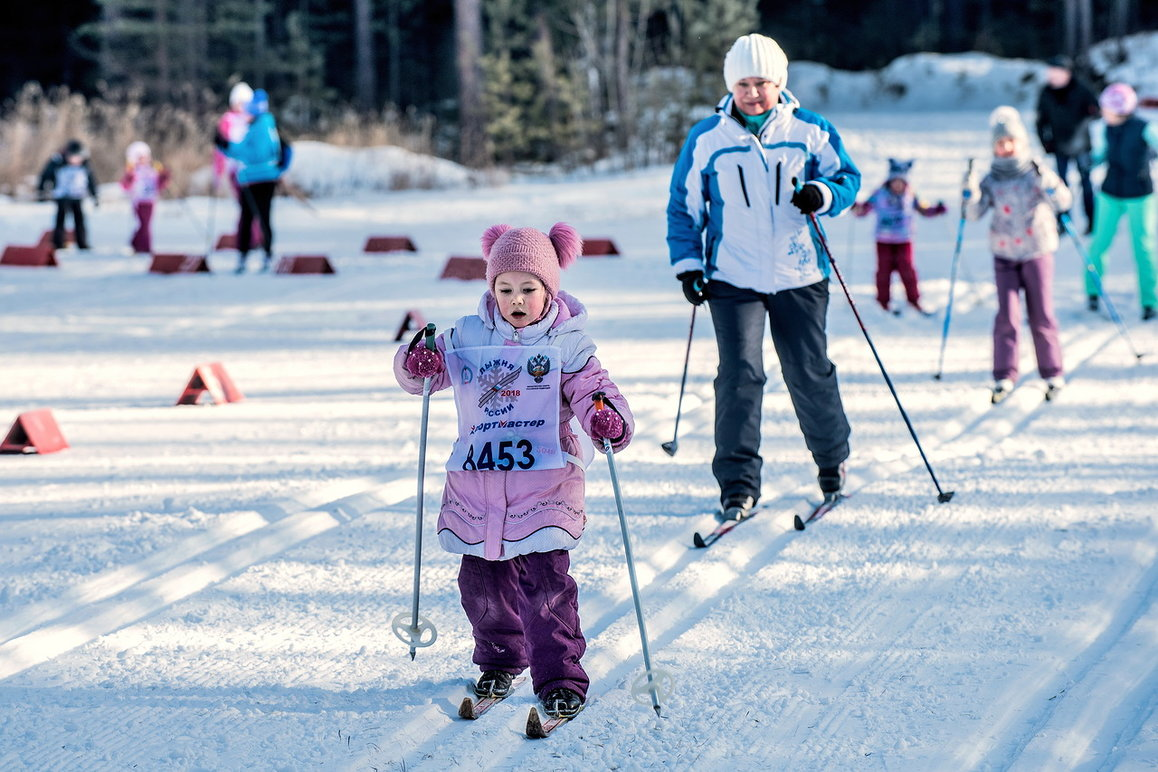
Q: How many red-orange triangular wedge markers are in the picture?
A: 11